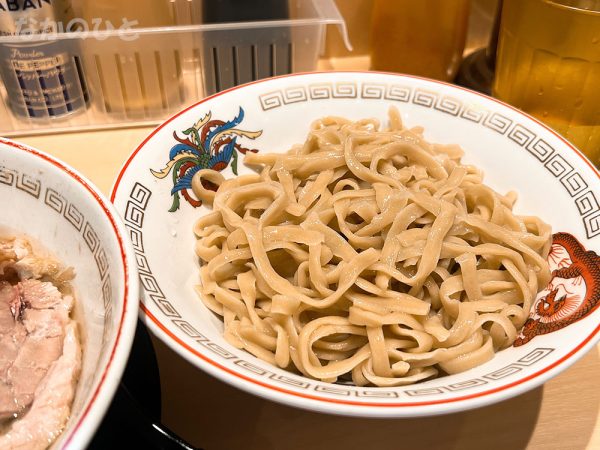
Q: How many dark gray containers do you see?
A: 1